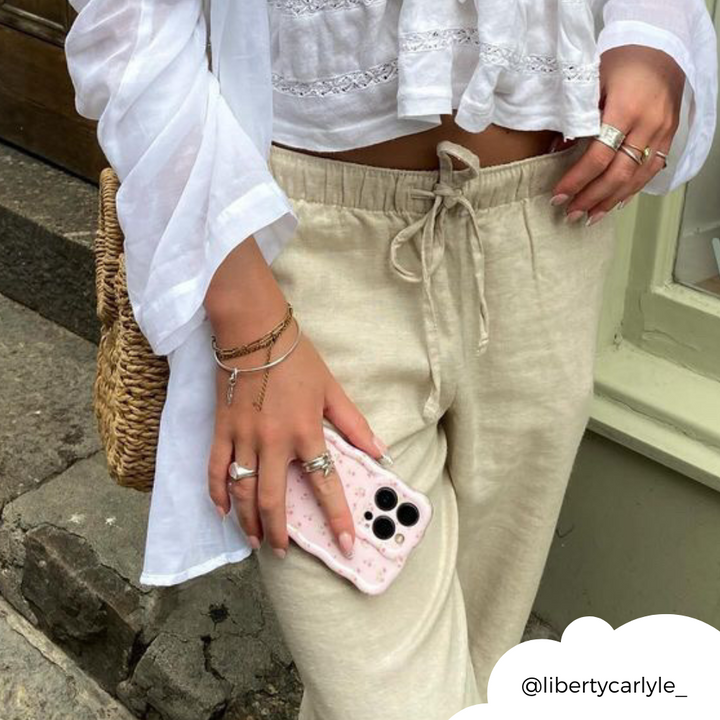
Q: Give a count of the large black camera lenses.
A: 3